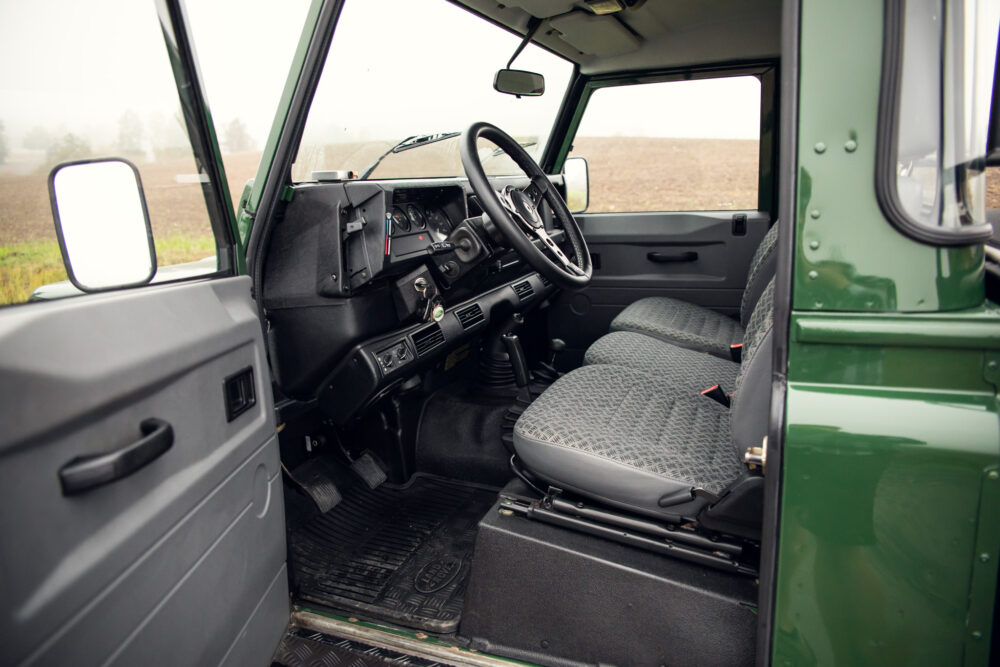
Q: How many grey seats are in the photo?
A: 3